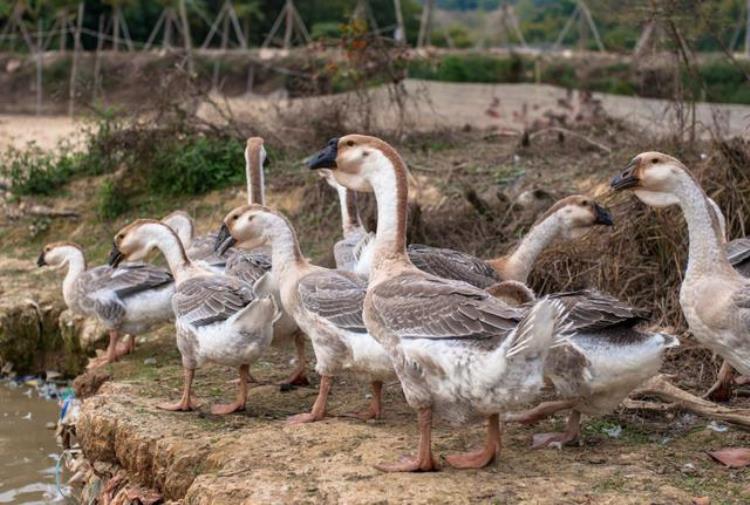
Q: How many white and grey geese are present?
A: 11